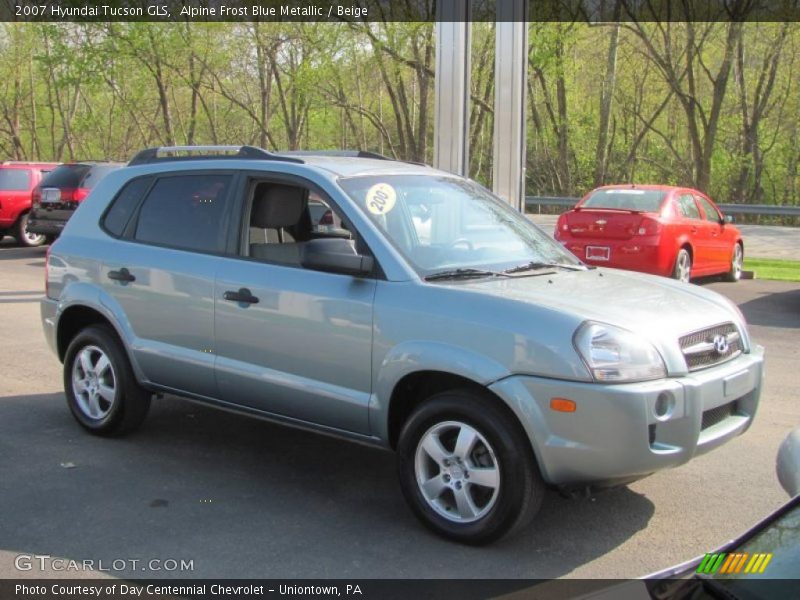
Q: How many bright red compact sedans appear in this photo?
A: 1